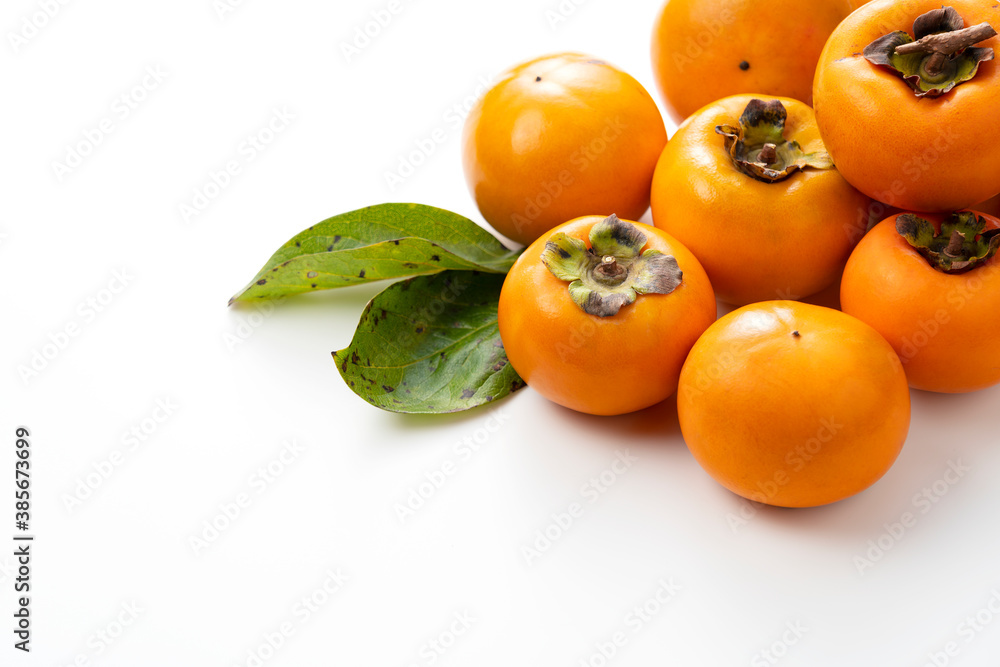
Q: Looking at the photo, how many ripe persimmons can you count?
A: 7